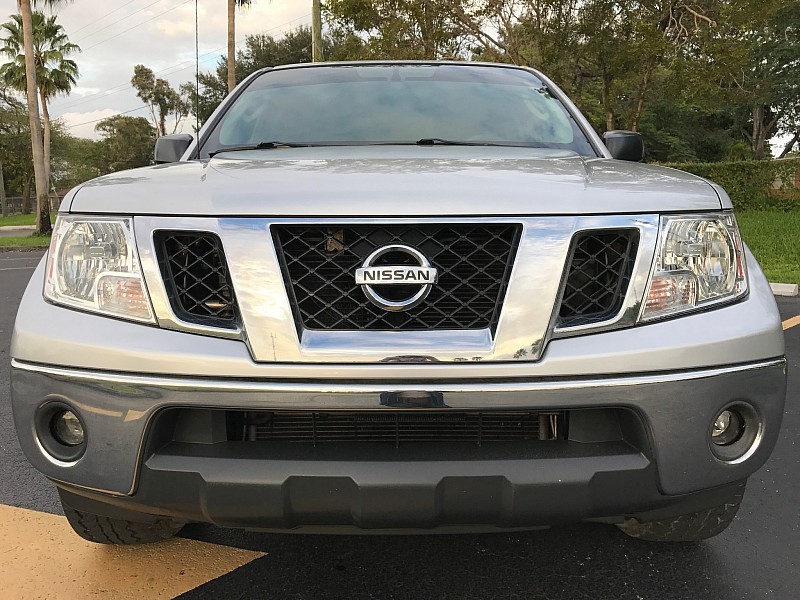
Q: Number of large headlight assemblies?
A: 2